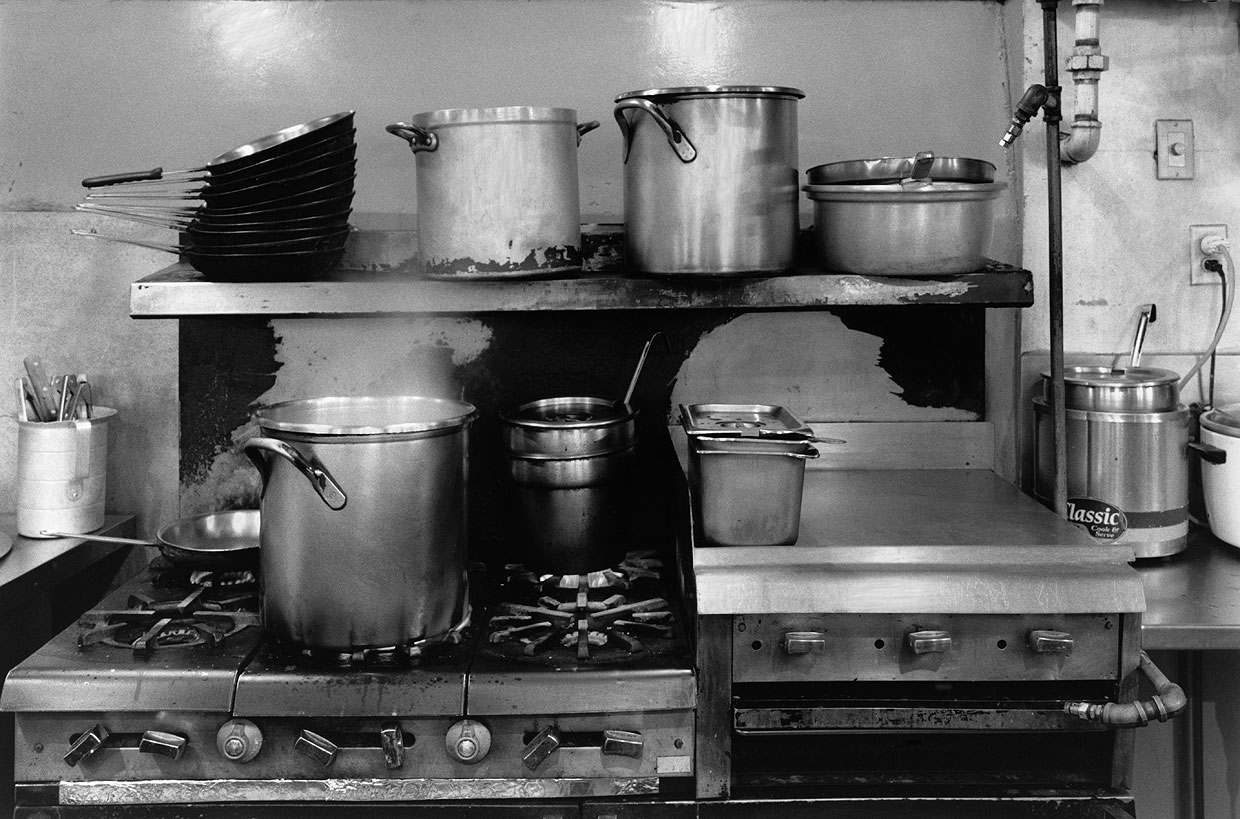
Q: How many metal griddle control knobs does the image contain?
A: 3